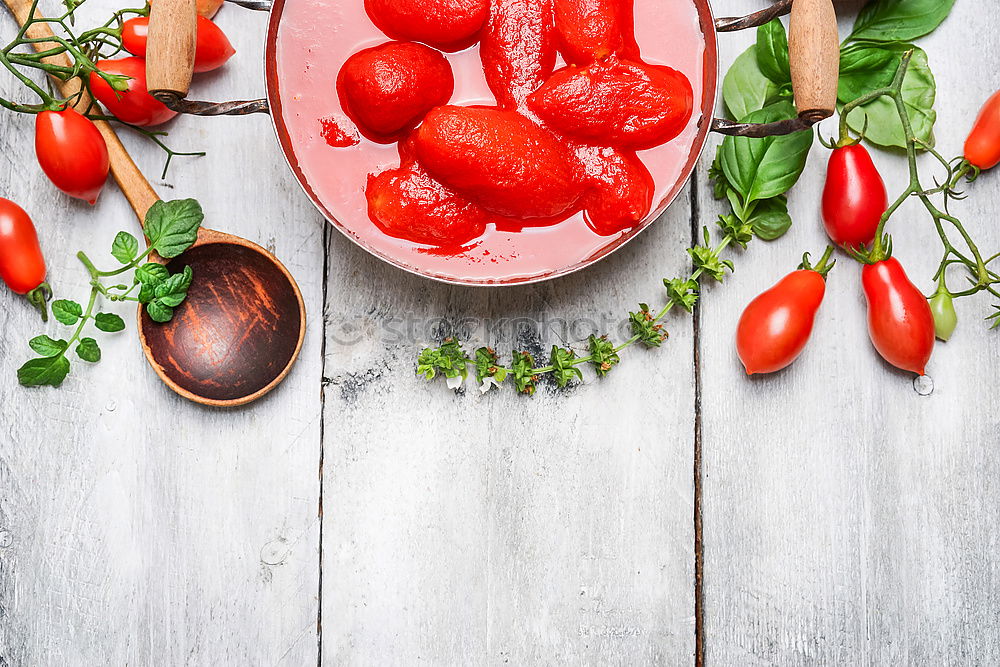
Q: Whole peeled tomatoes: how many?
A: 8